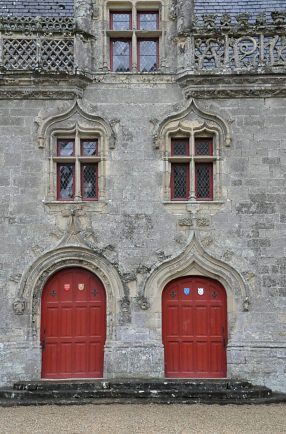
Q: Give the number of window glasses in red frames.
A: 12